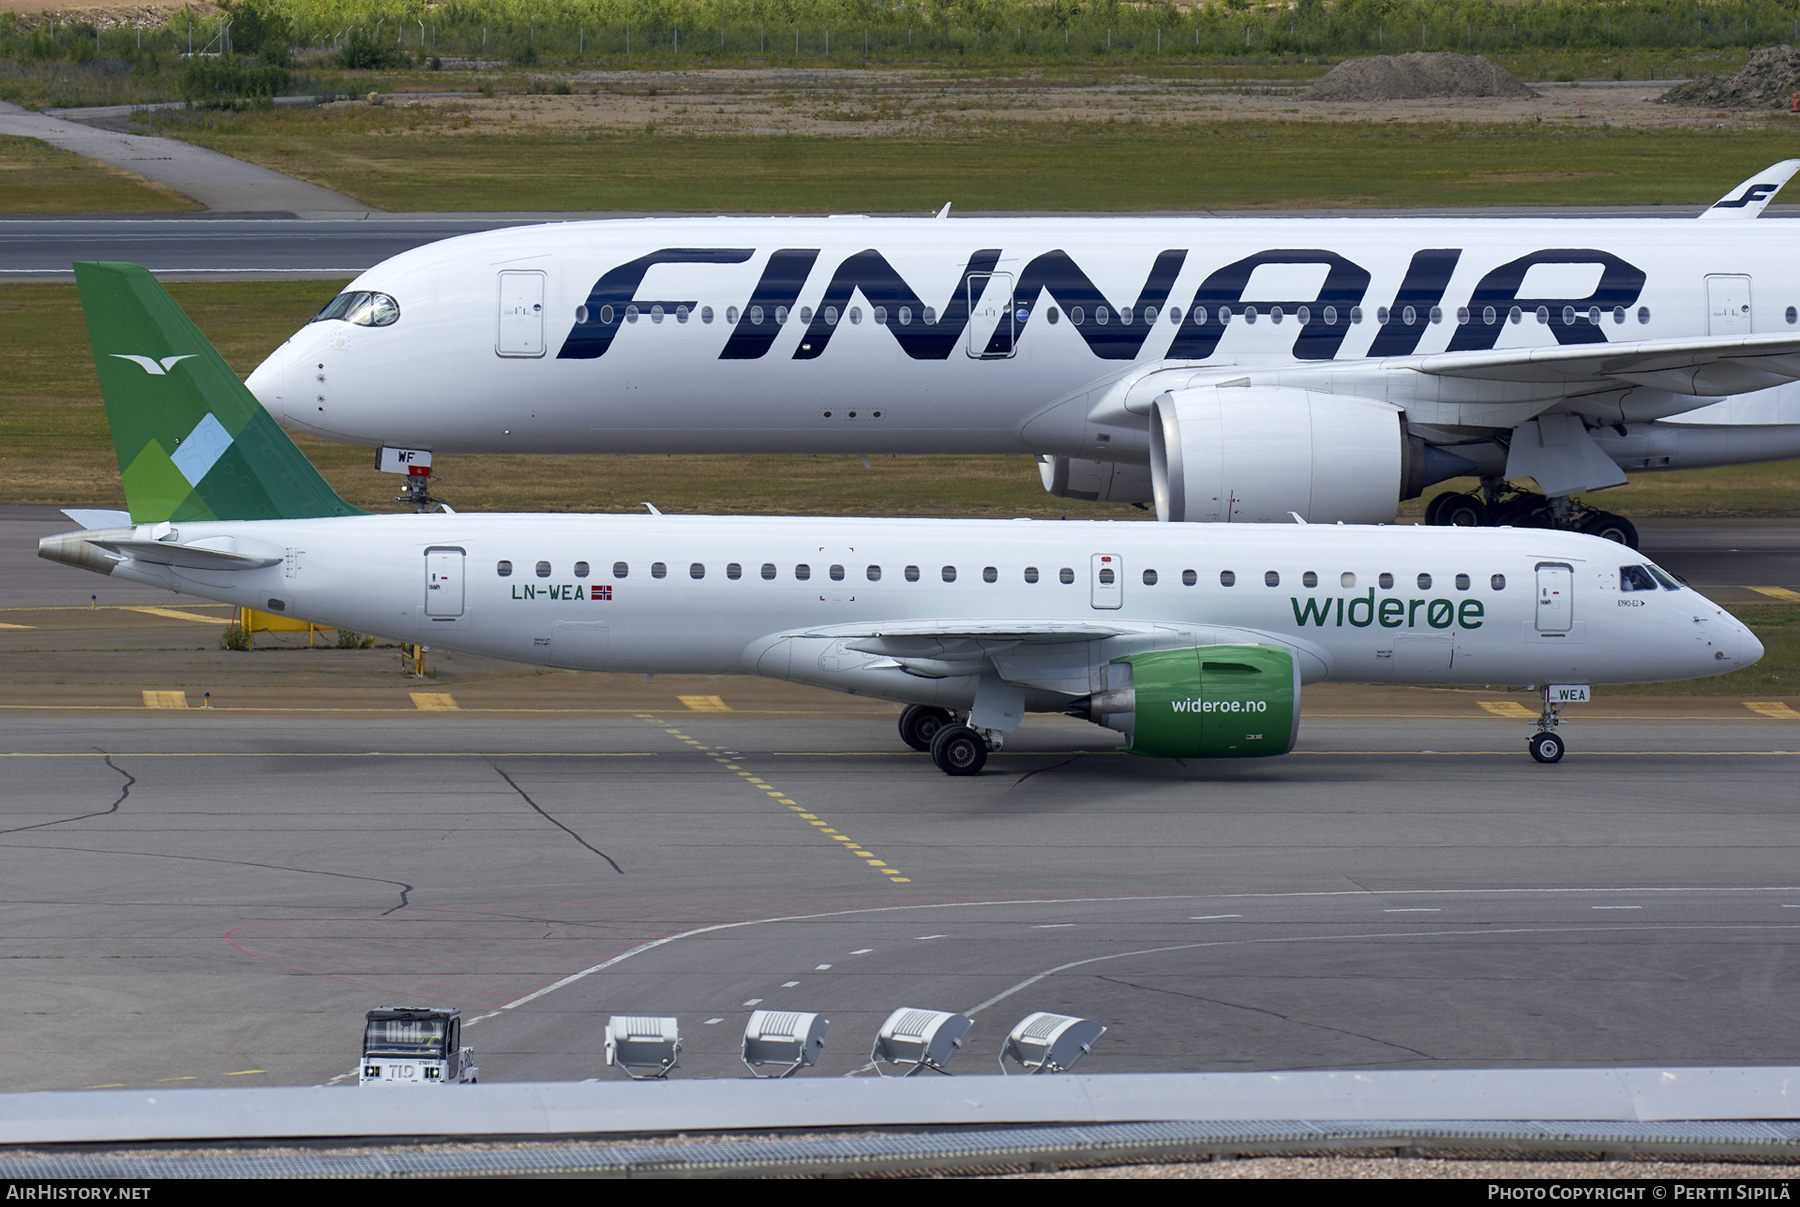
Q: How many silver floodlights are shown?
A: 4